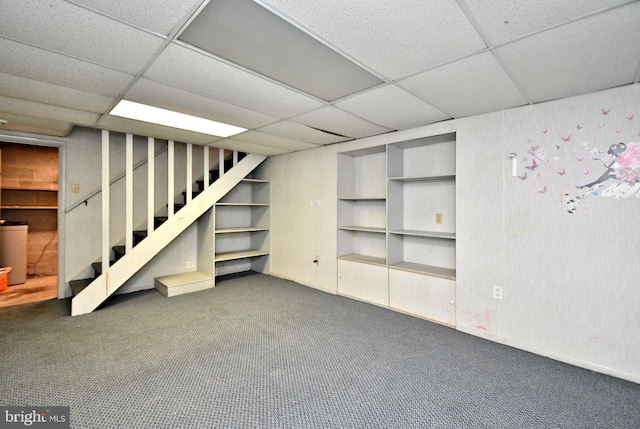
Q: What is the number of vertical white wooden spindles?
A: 8